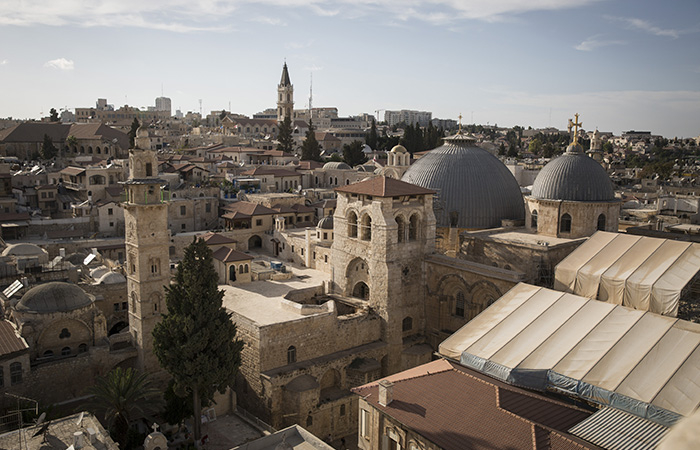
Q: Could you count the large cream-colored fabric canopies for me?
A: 2